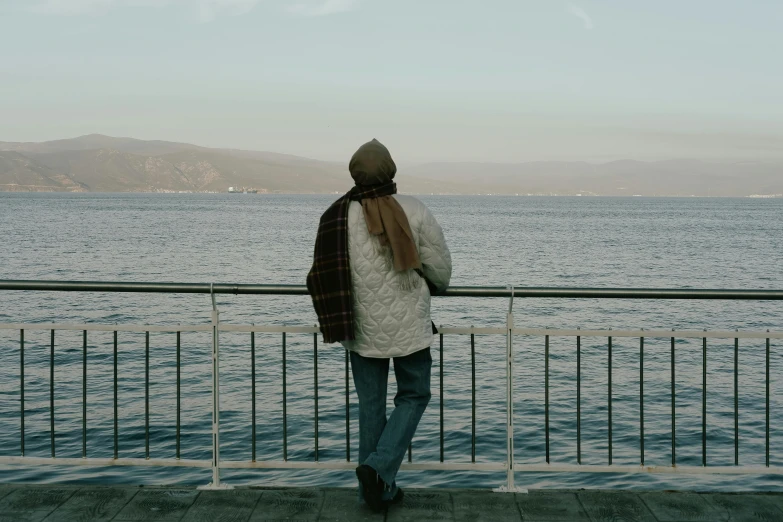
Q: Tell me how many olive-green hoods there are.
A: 1